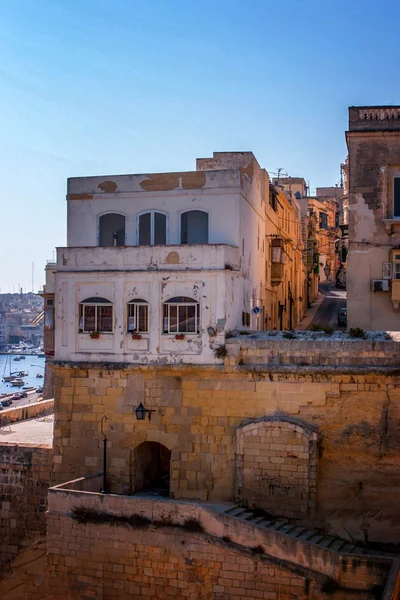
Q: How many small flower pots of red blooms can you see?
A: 3